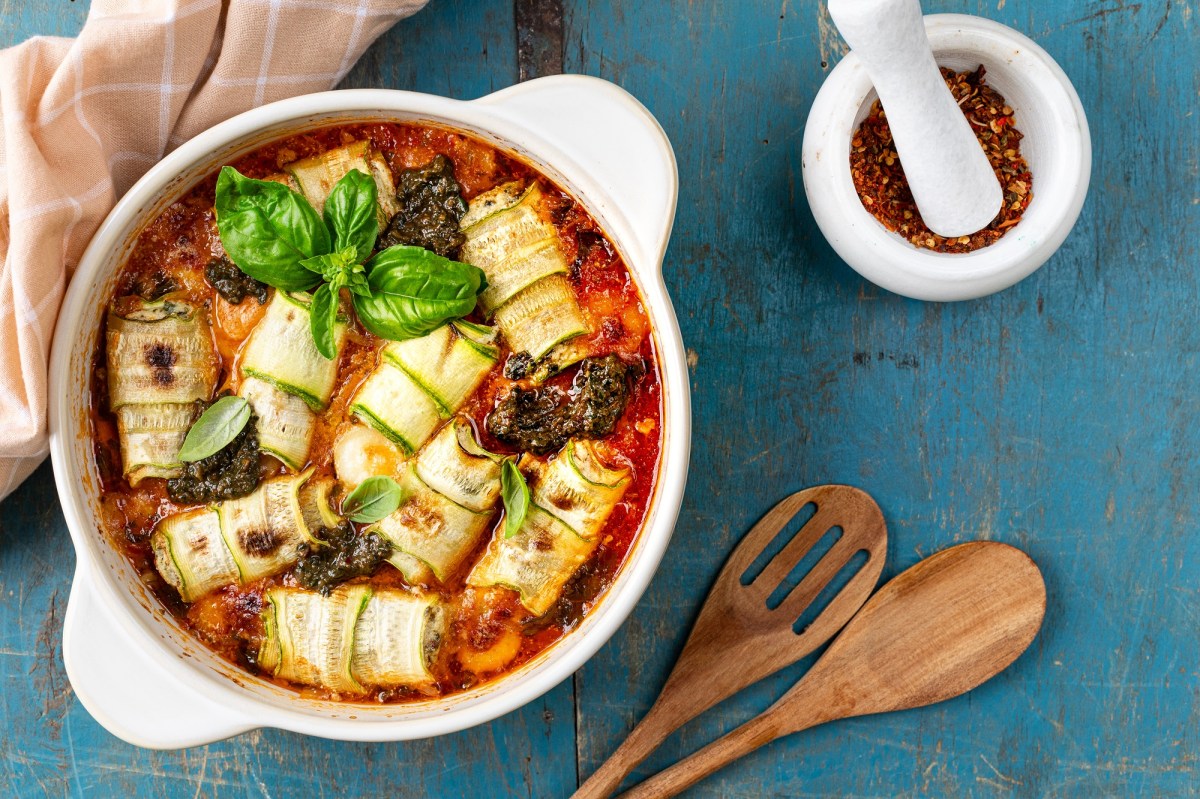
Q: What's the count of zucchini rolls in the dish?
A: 9